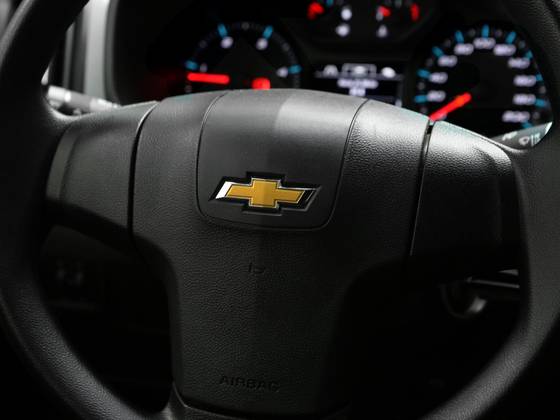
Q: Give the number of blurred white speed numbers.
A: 10